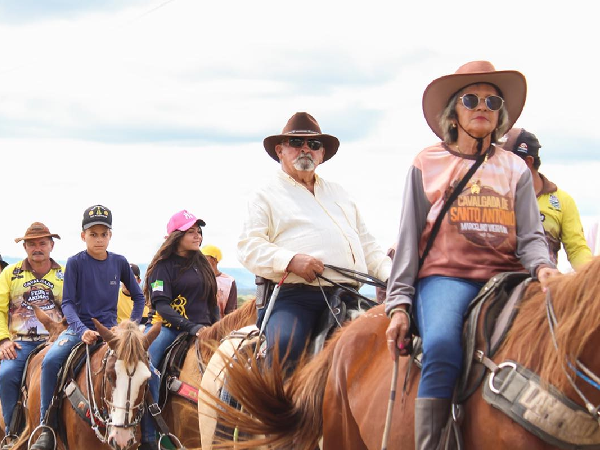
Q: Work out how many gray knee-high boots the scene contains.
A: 1